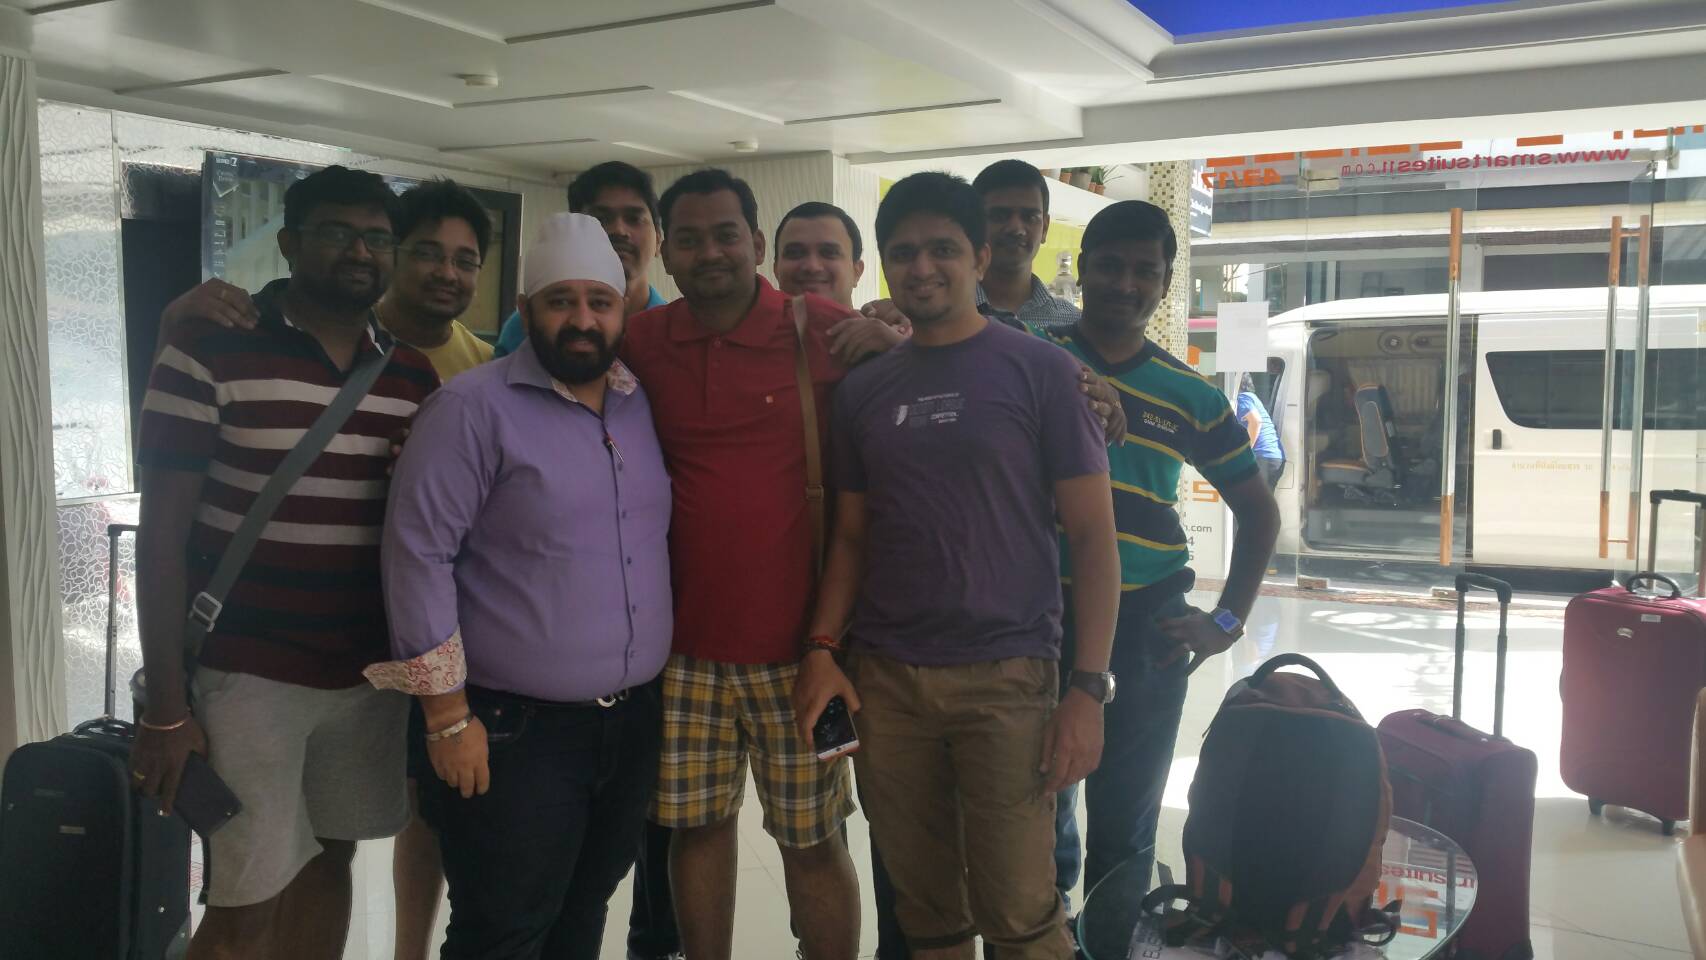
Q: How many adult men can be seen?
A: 9